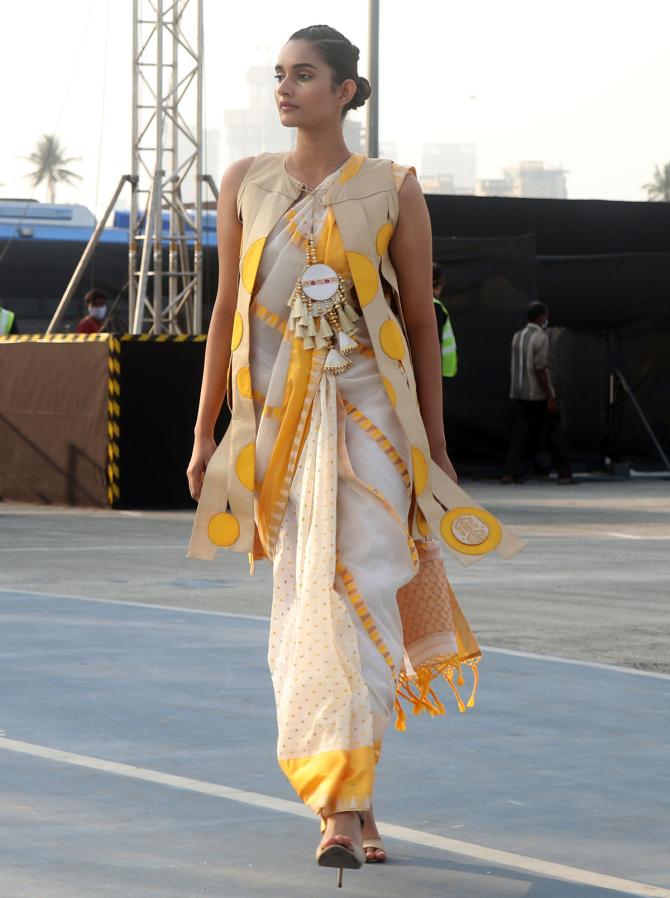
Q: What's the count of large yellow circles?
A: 12